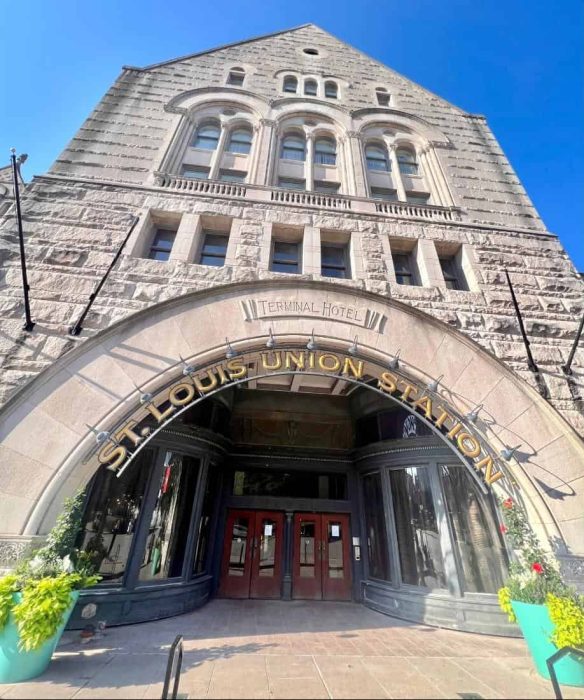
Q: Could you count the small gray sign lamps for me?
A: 11